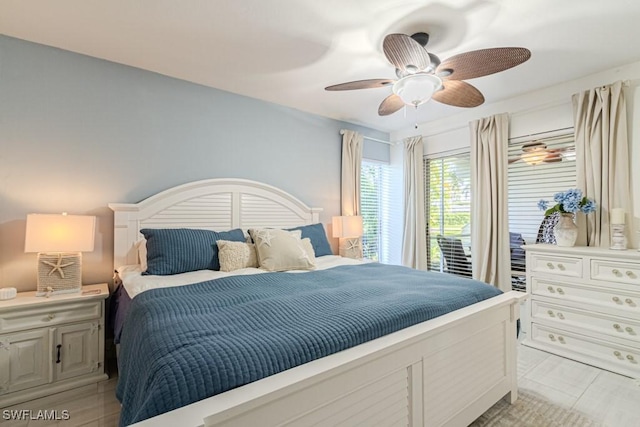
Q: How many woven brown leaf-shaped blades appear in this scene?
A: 5